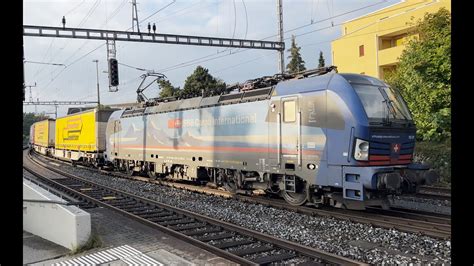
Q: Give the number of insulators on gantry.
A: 3